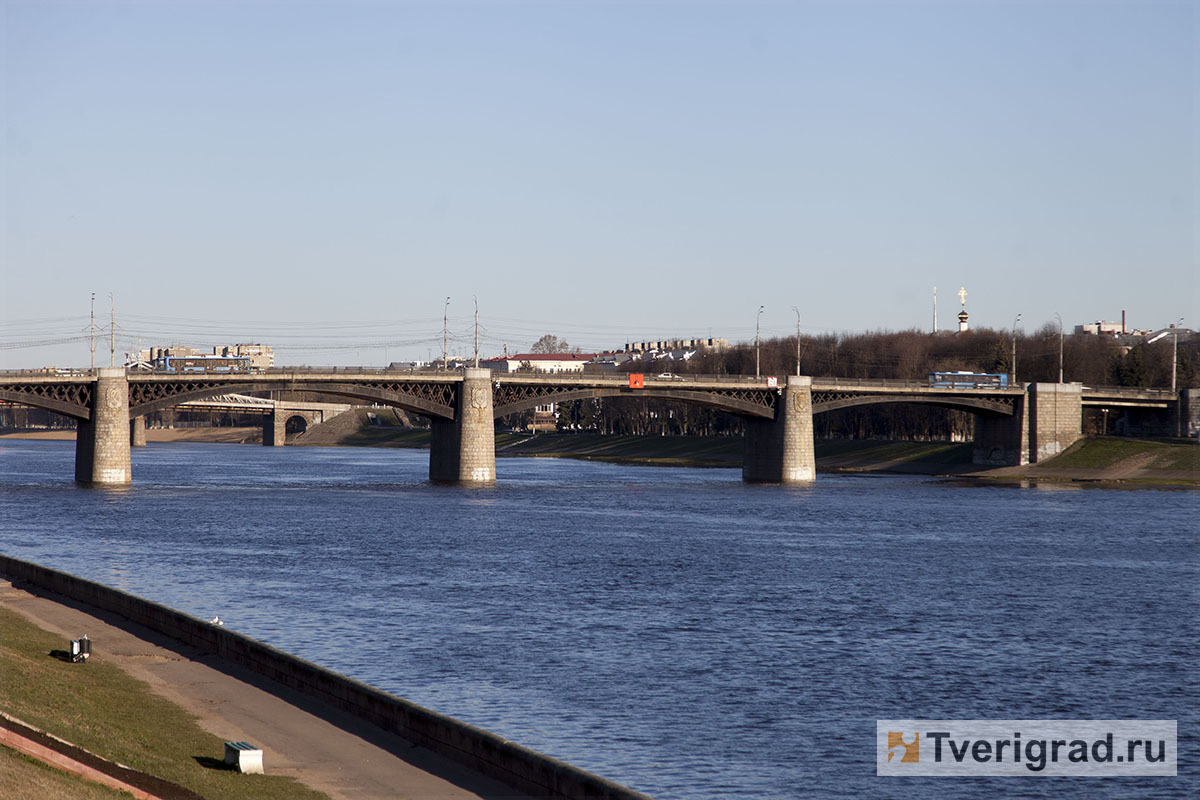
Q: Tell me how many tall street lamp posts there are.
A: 9